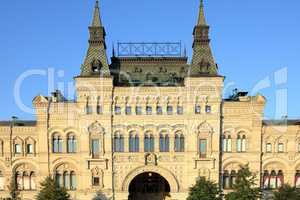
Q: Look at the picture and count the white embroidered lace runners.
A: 0